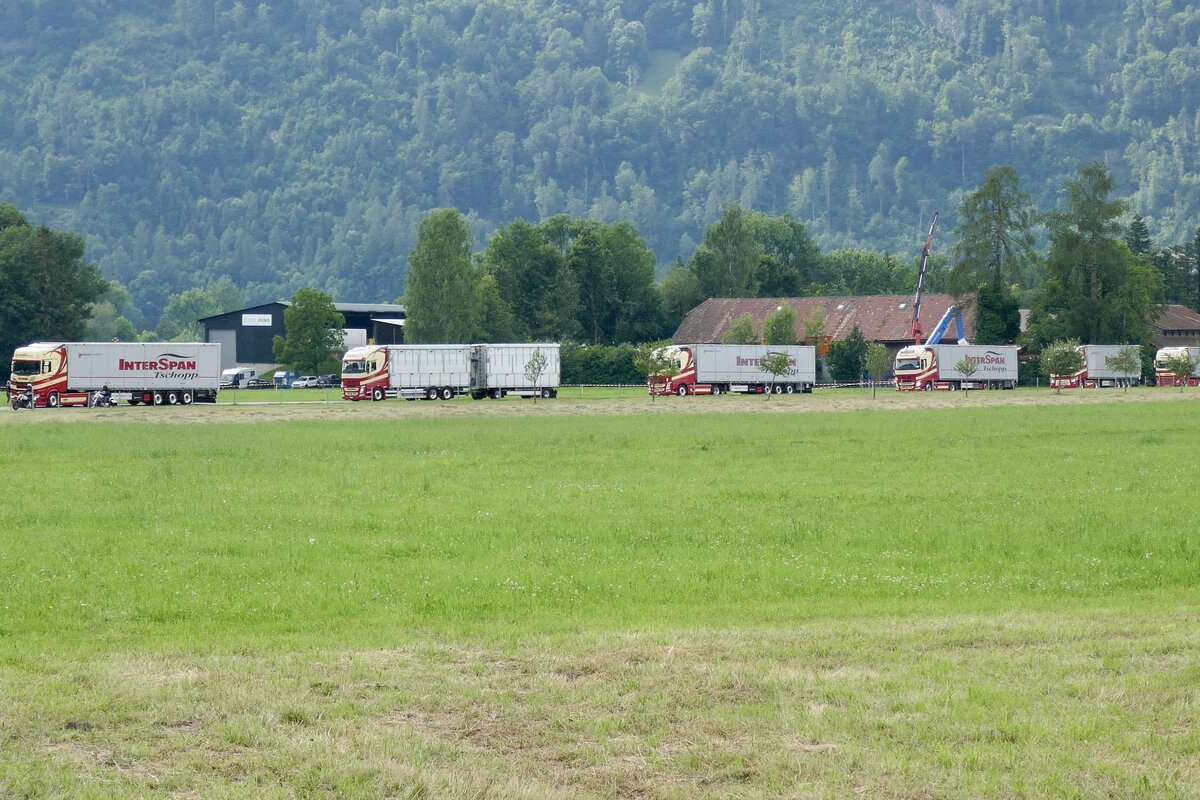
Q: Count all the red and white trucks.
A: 6